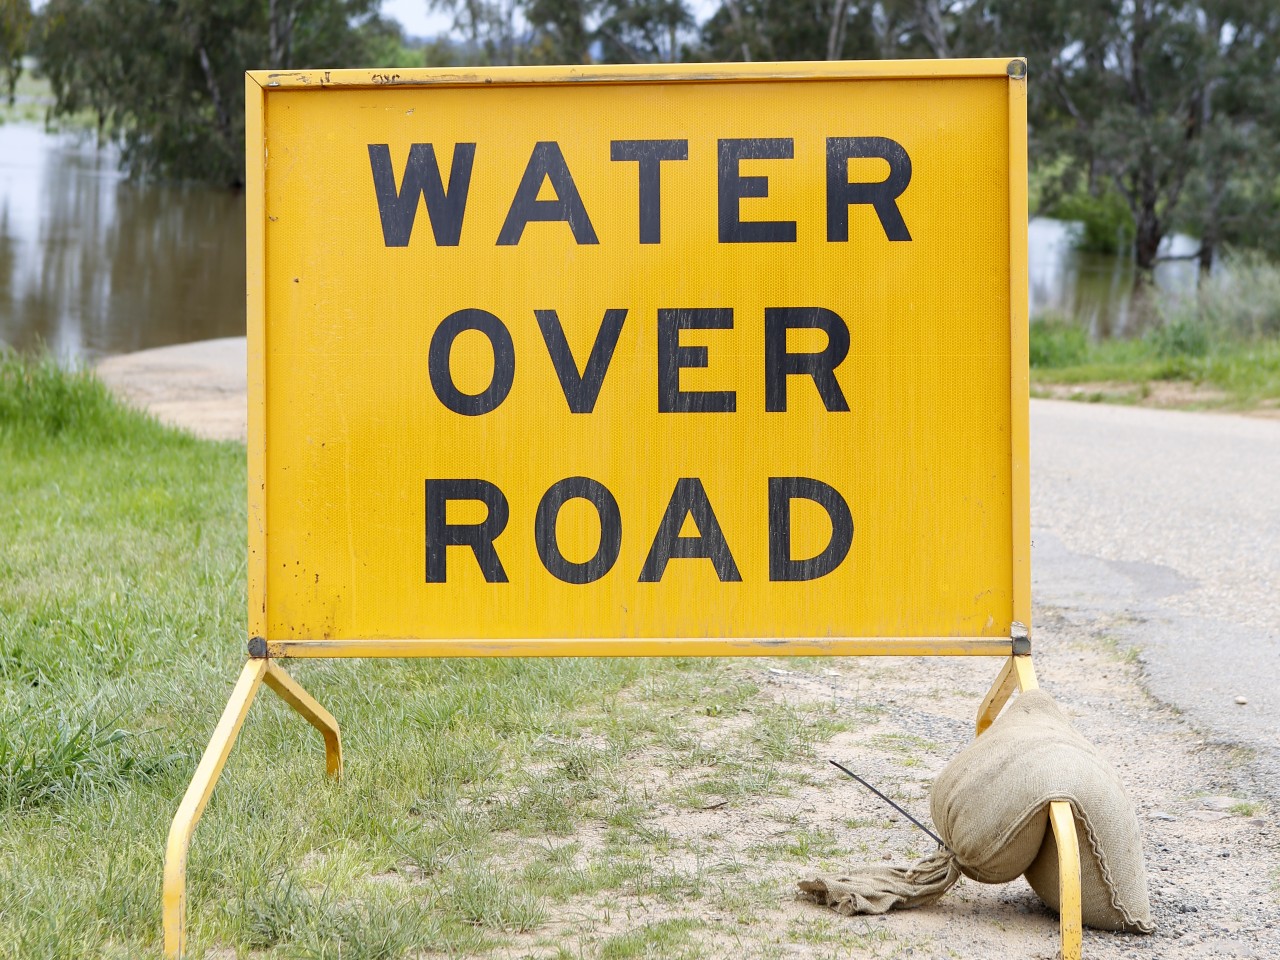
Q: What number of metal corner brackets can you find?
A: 3